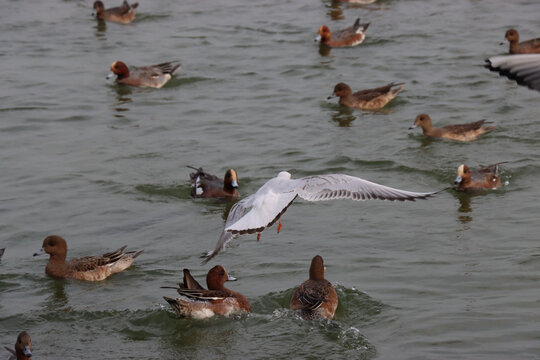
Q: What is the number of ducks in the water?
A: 13